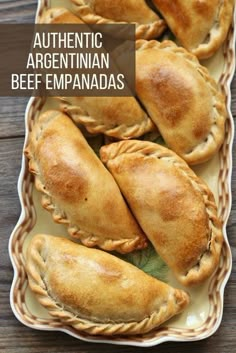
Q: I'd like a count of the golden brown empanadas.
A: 7